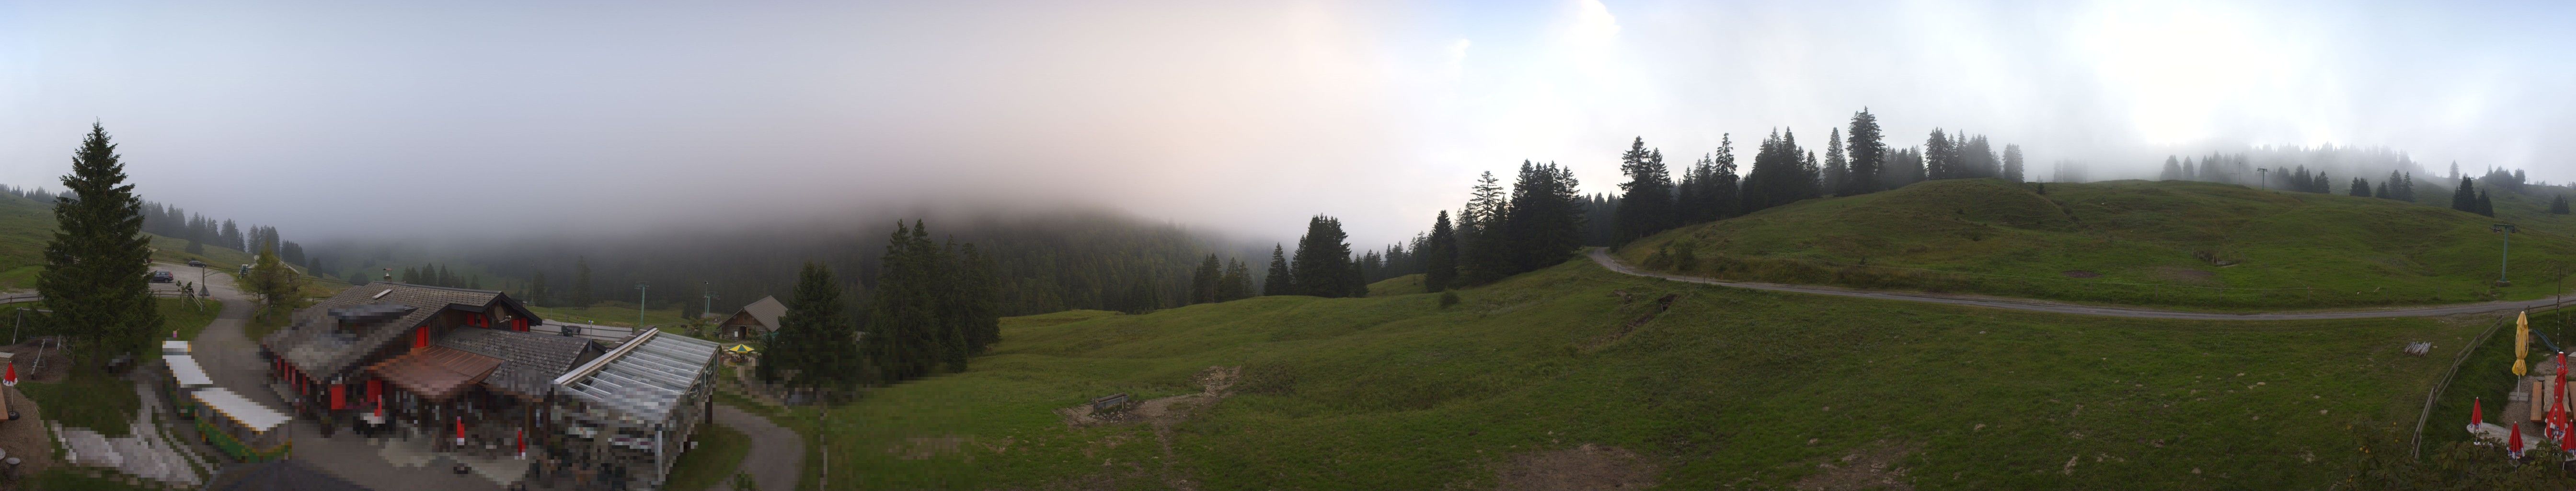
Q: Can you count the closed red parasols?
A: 8